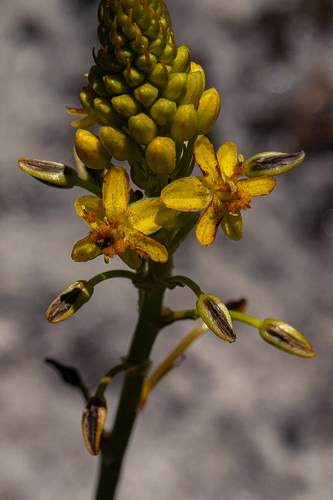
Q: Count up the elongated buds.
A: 6